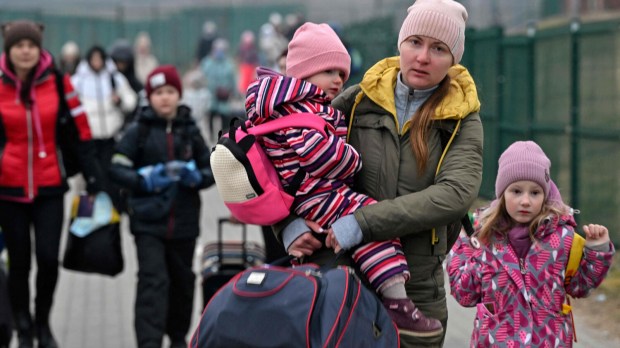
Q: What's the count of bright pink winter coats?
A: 1